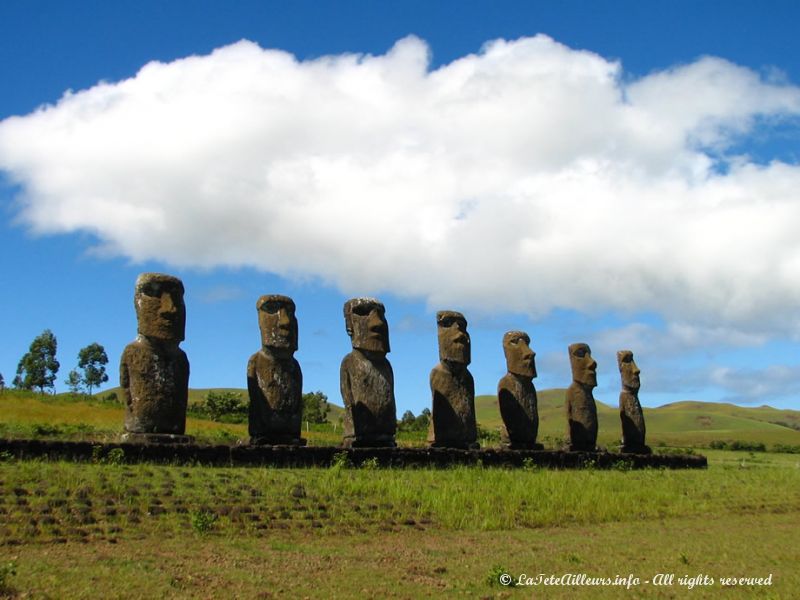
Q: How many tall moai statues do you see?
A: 7